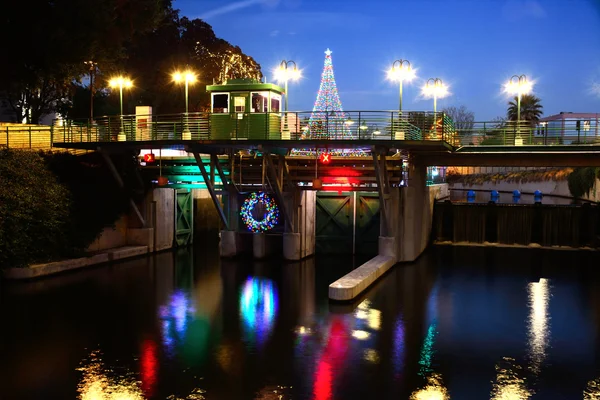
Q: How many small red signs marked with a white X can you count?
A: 2